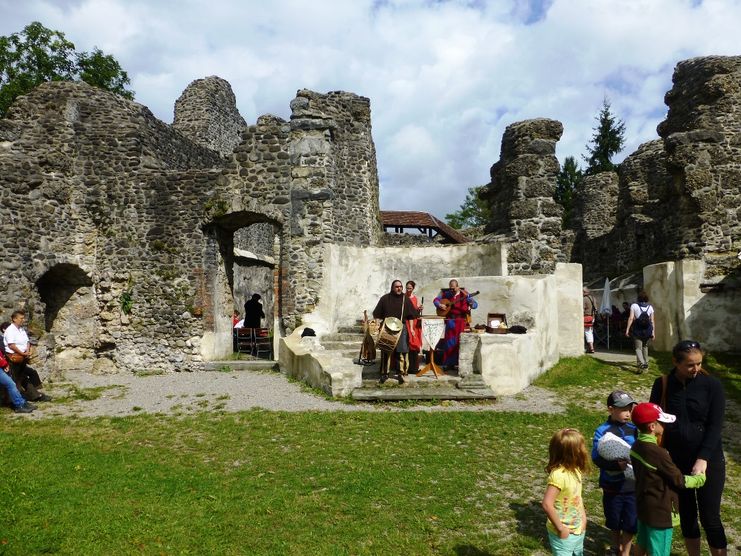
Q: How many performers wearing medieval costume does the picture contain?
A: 3